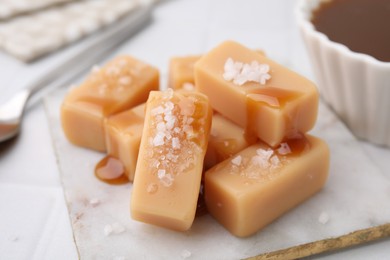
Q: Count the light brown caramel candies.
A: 7